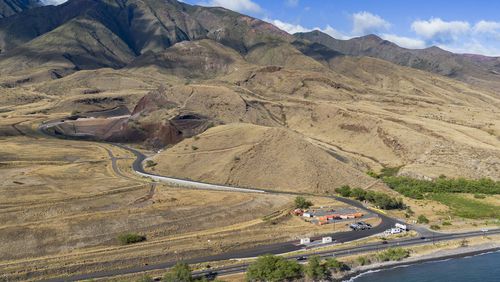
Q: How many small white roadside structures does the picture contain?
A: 2